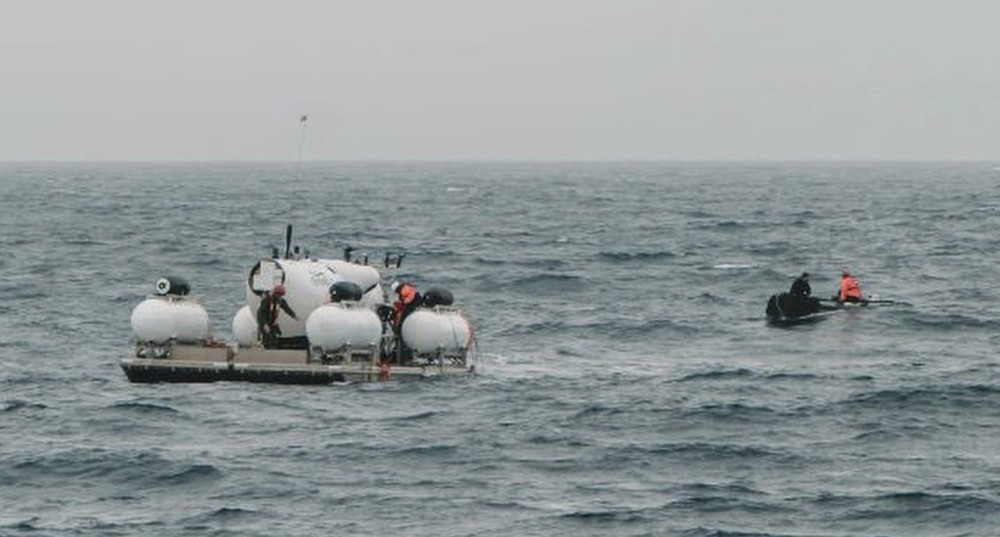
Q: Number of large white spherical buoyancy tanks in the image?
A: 4